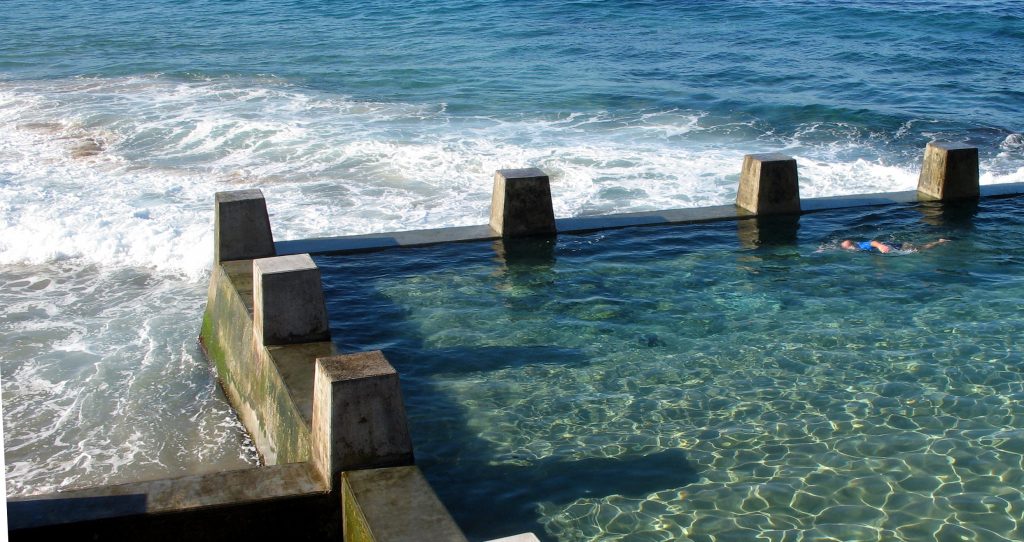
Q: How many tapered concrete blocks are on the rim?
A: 6